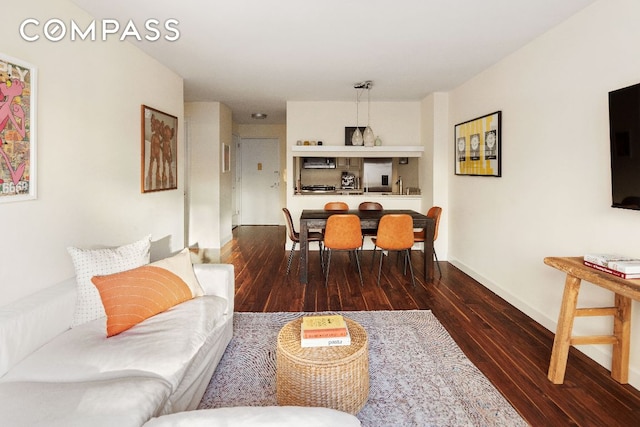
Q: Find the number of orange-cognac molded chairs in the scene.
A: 4